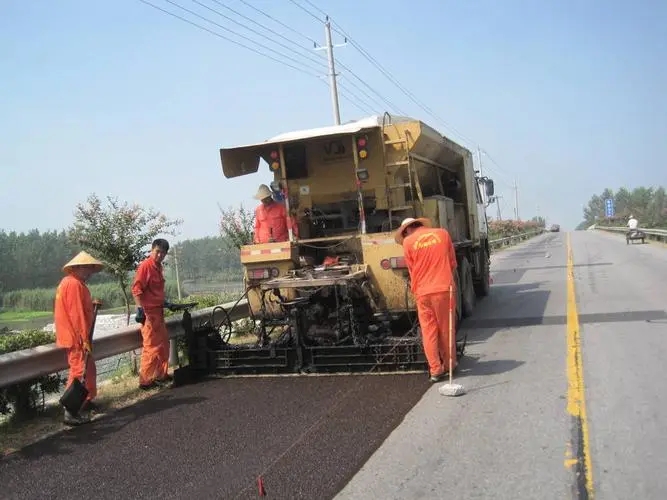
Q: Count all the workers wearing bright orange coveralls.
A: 4